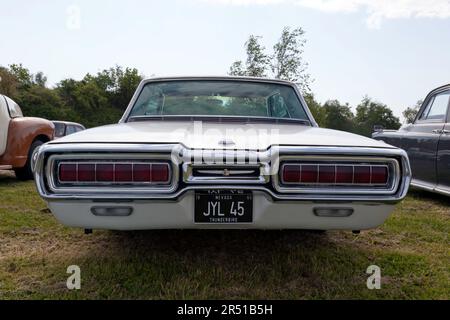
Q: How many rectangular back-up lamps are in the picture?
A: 2